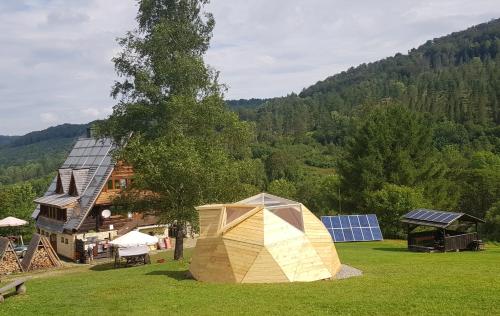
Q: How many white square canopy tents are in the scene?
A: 1